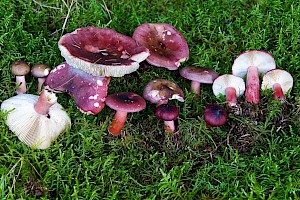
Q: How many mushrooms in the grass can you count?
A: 14